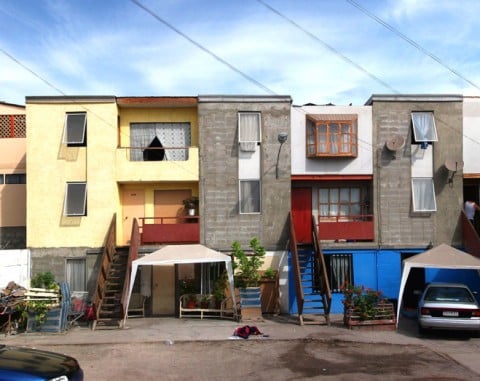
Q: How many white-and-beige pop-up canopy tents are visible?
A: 2